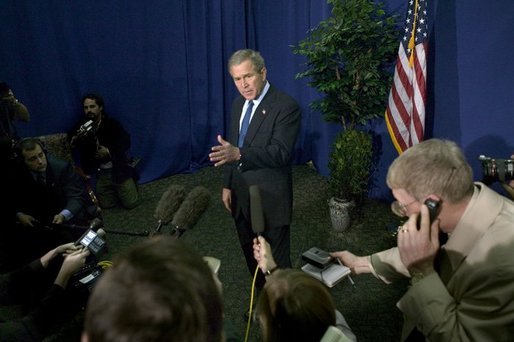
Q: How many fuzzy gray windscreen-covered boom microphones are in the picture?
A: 2